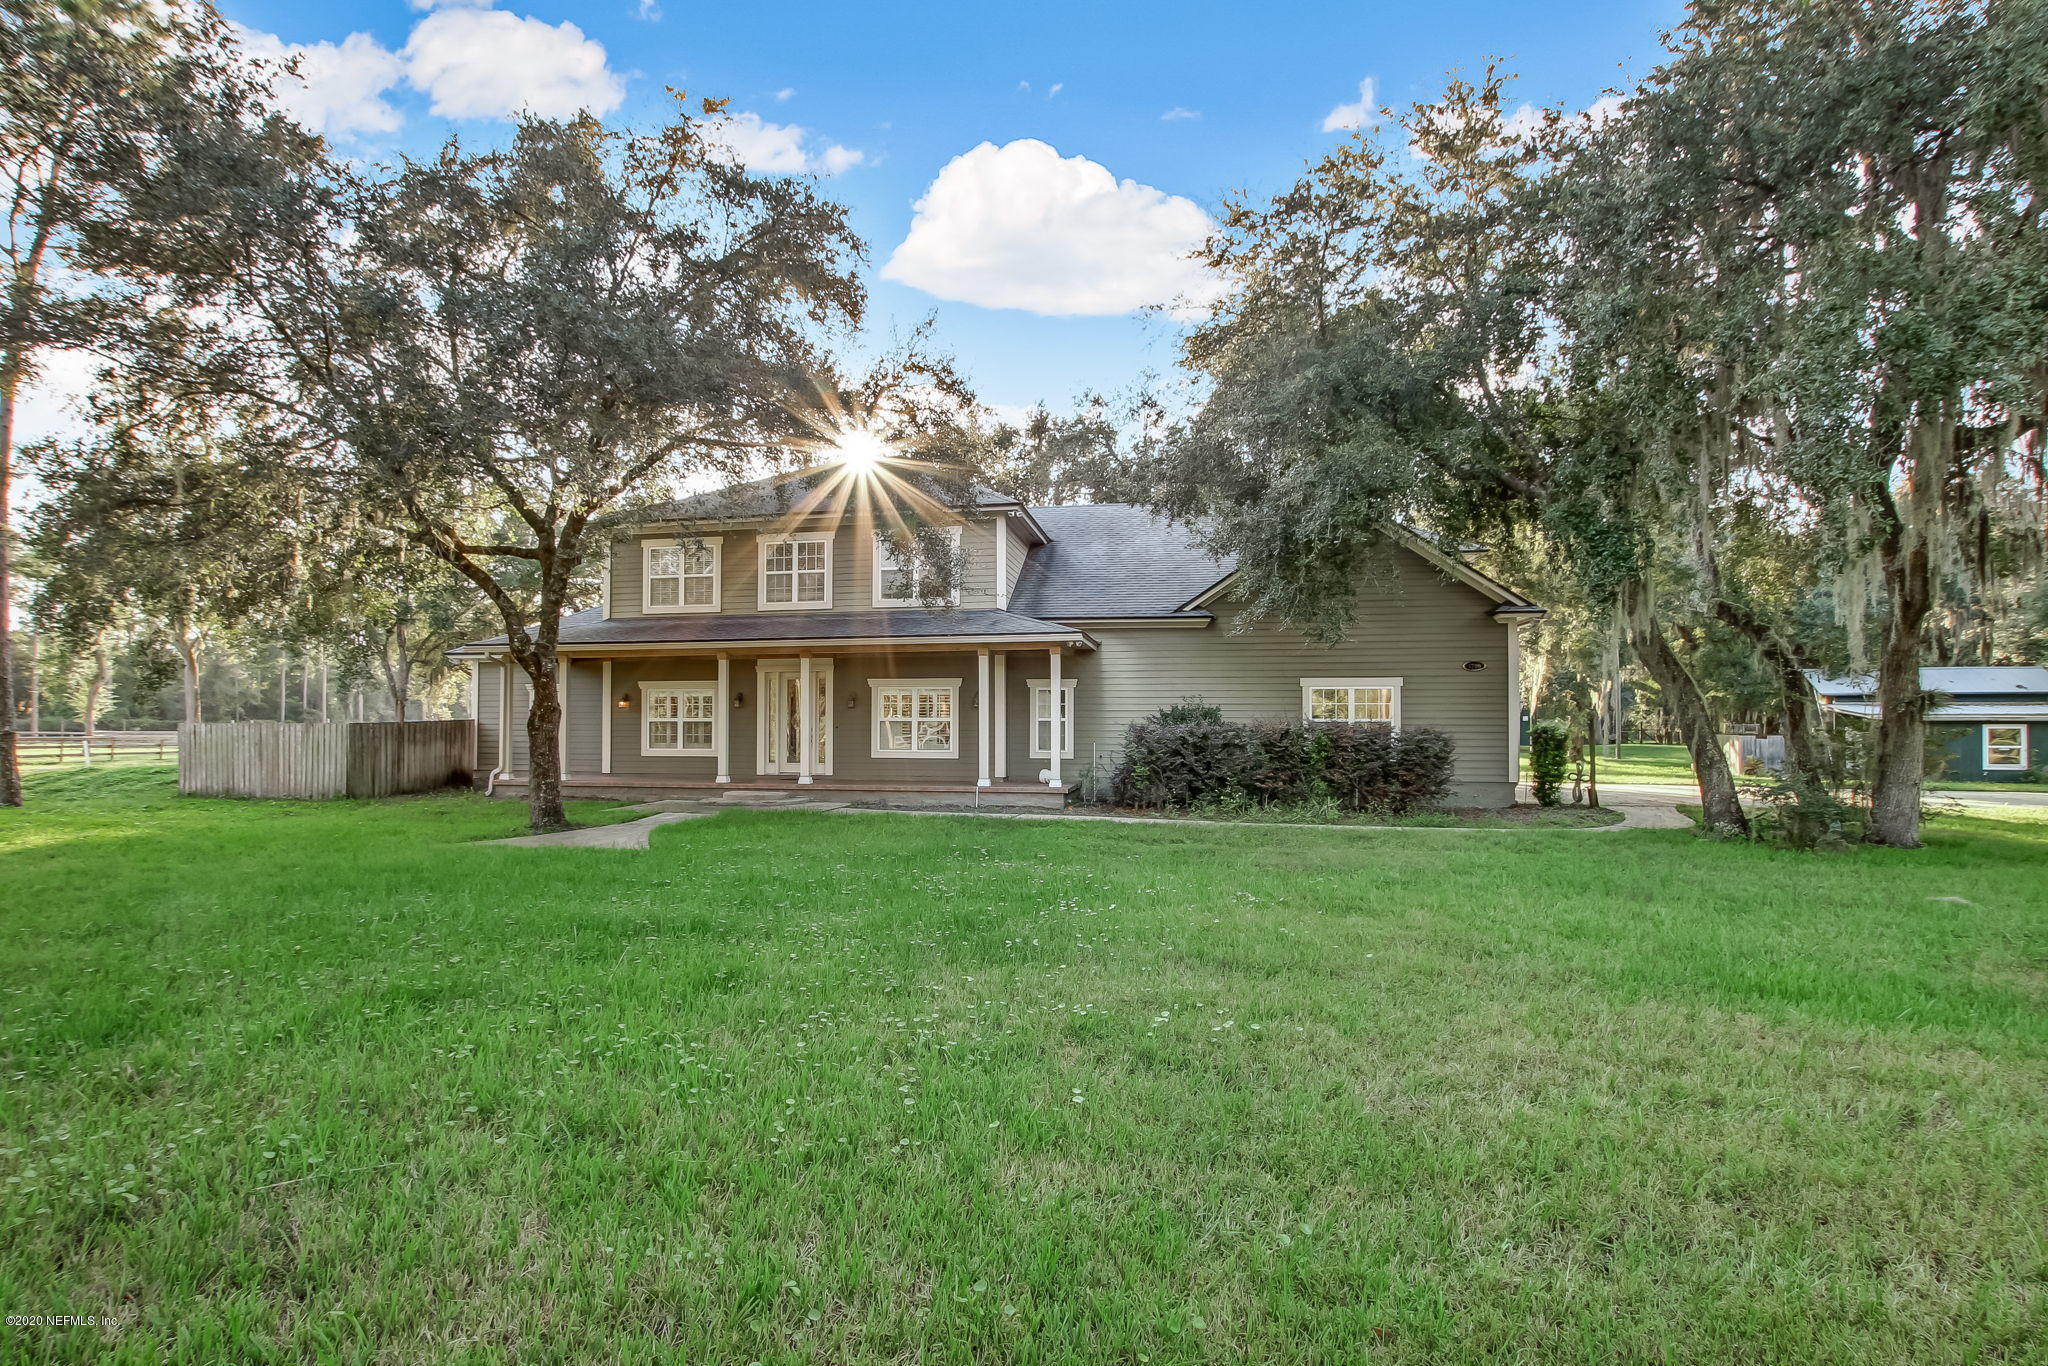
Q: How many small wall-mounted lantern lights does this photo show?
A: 4